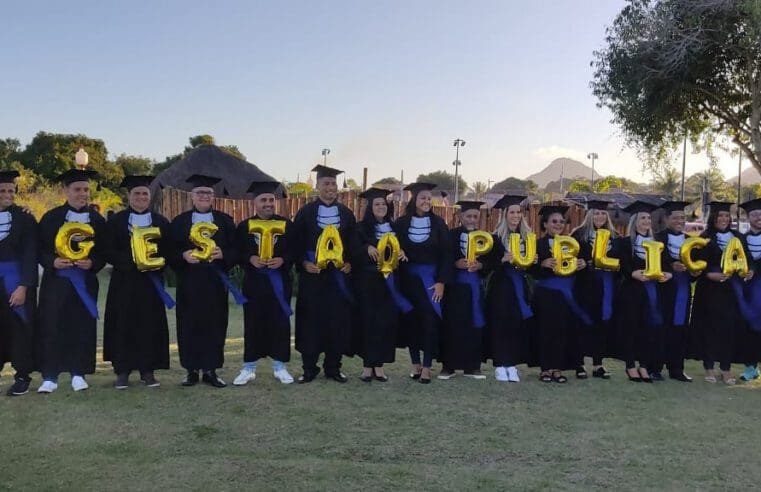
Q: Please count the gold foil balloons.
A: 13